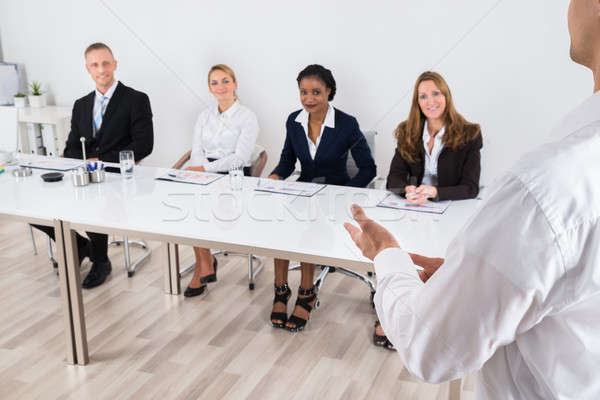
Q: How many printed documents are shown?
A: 4